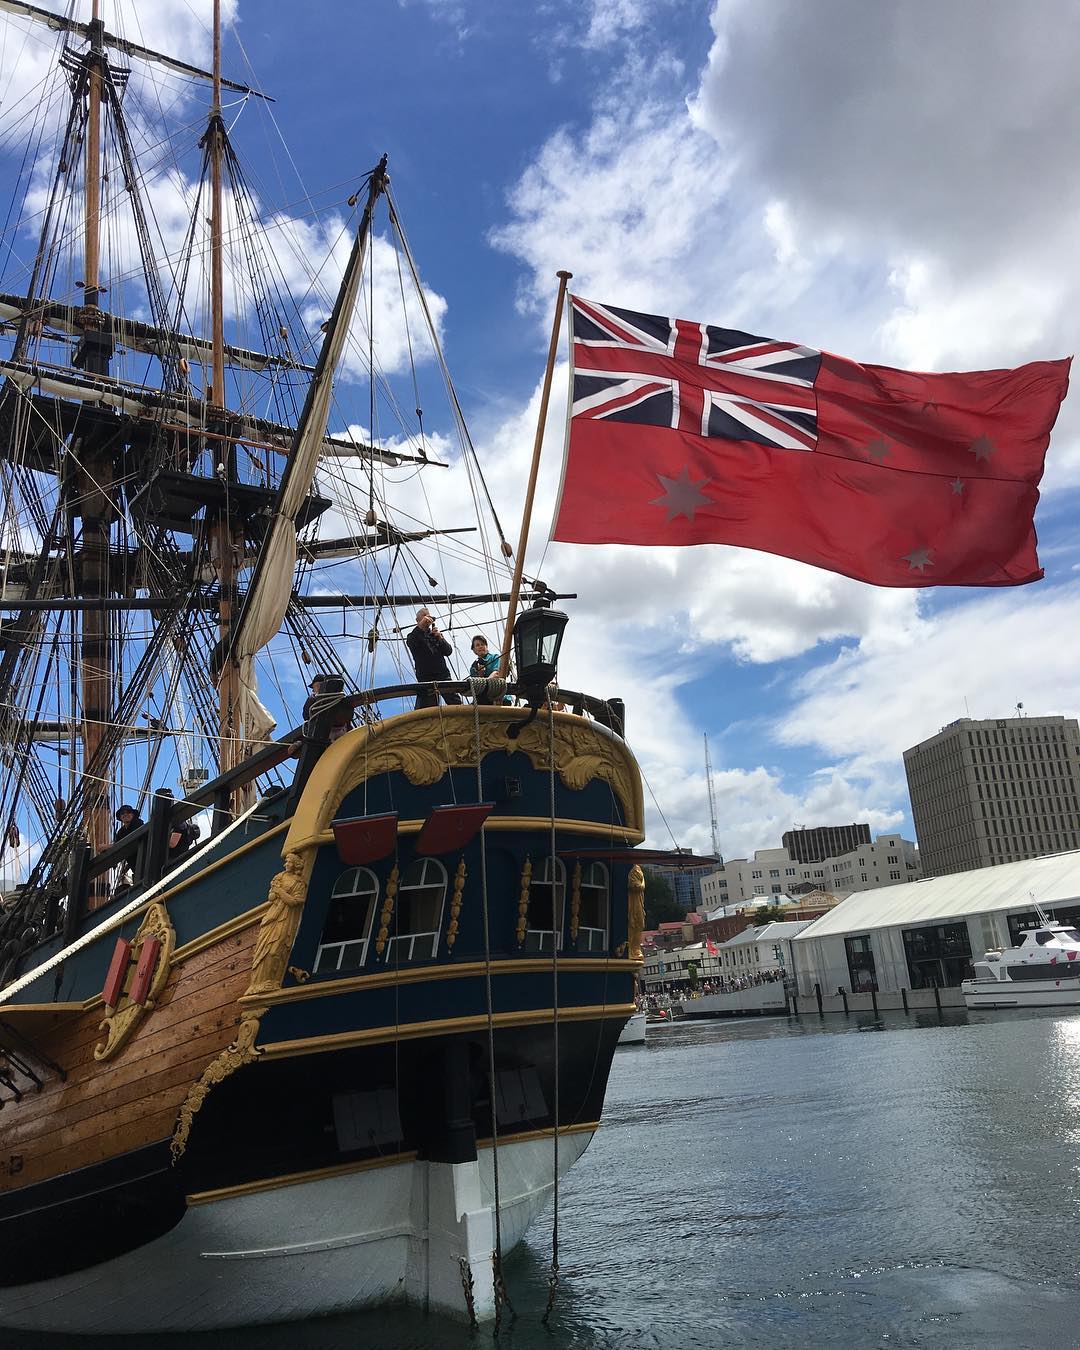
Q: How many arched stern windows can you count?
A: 4